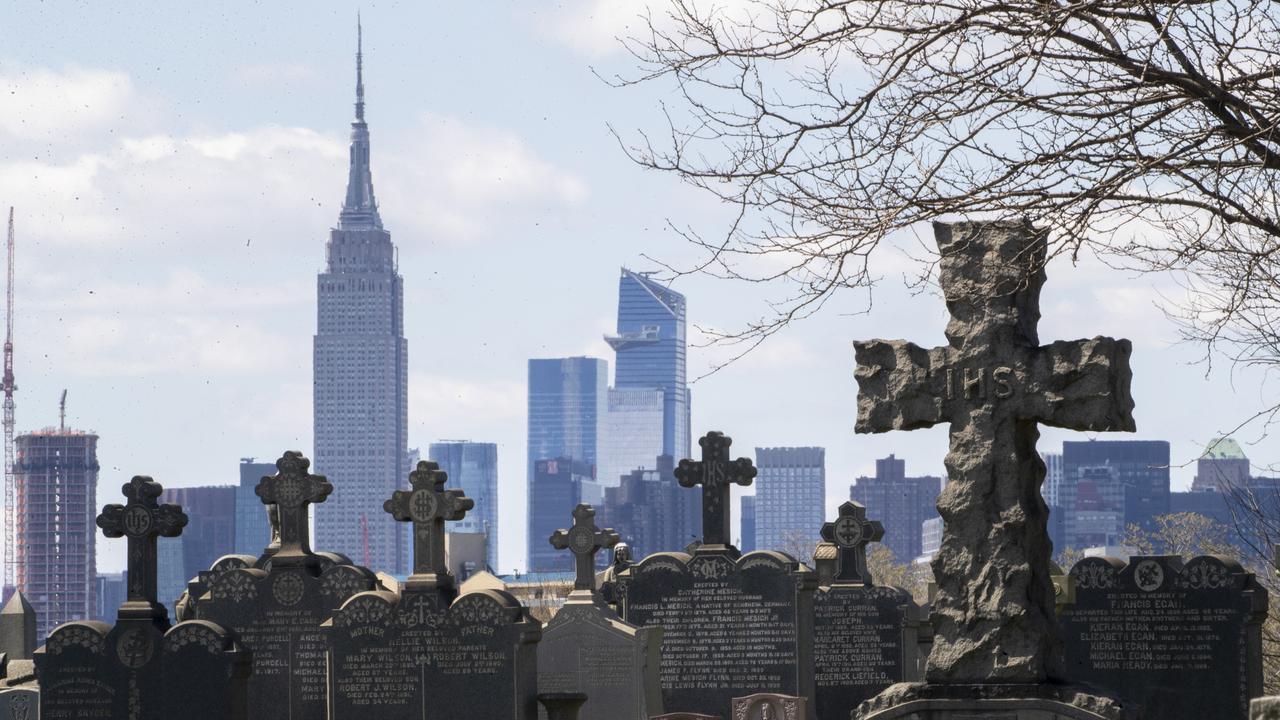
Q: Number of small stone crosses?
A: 6